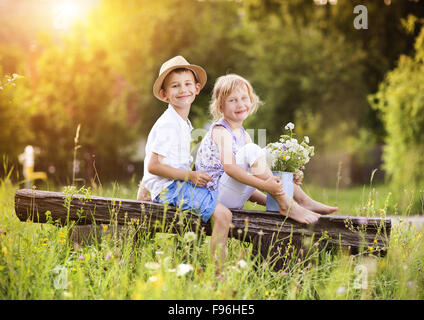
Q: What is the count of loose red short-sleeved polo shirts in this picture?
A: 0